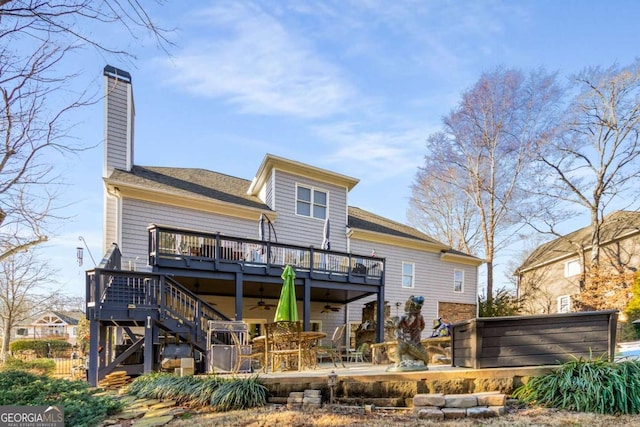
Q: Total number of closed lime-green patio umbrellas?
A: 1